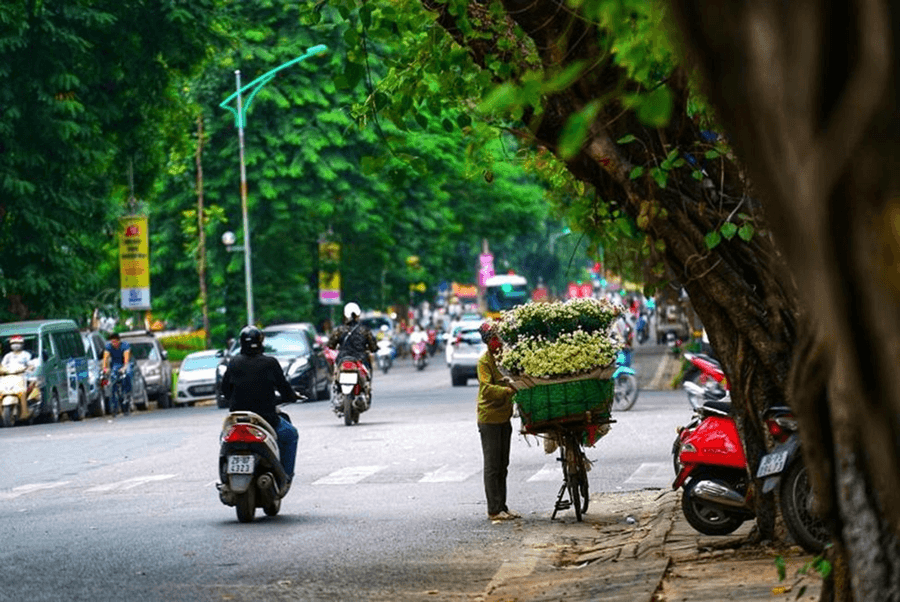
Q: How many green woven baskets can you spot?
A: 1